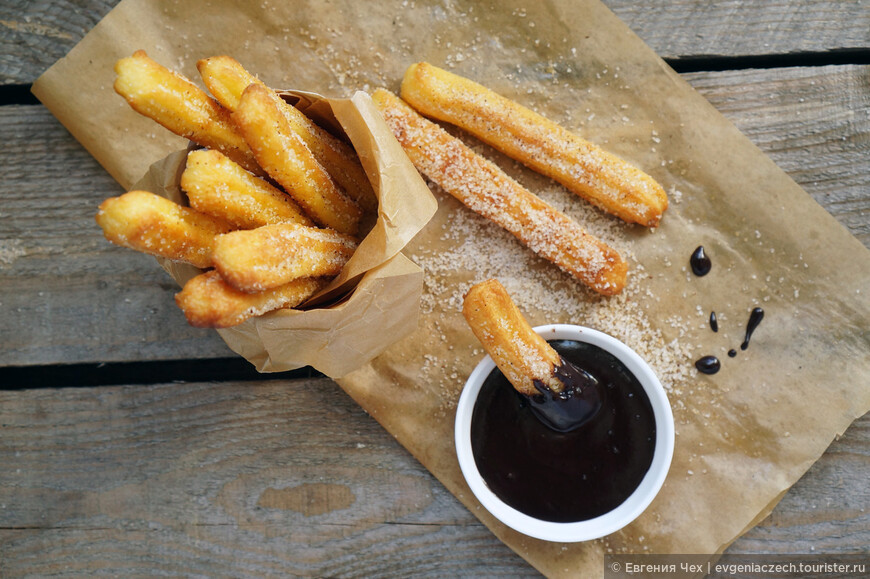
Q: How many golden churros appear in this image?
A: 10